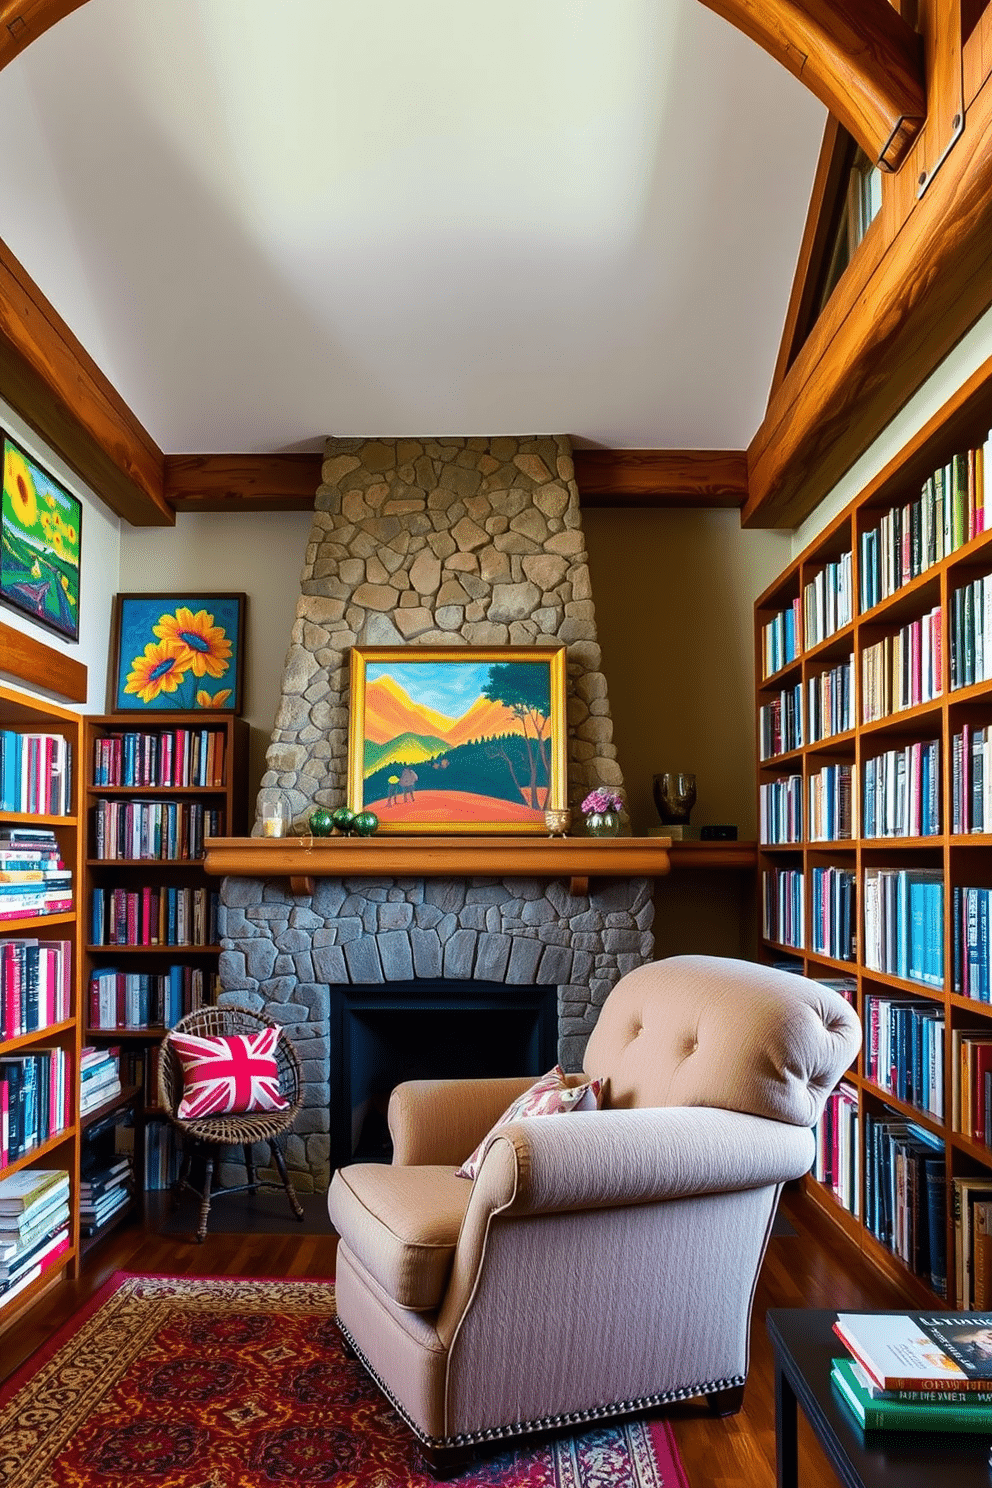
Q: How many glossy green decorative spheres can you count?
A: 3